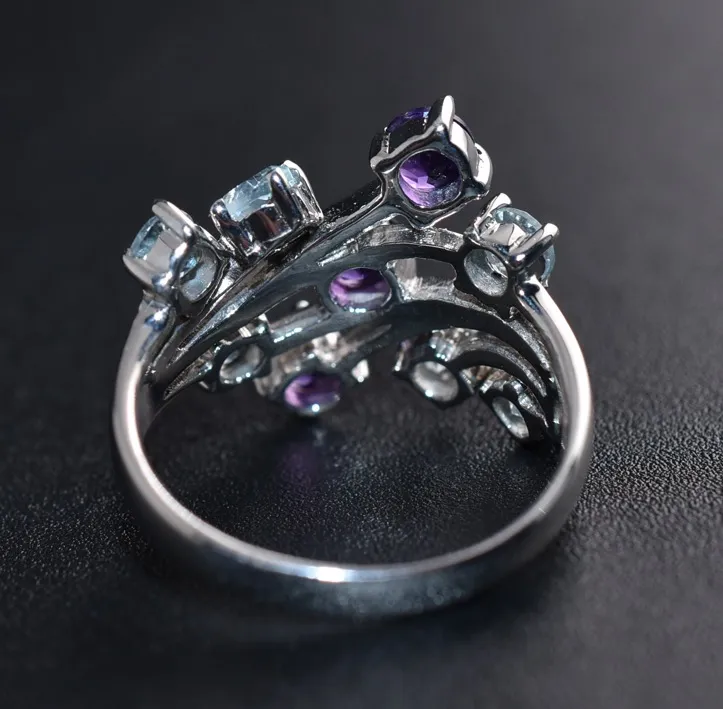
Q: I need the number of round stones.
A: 9